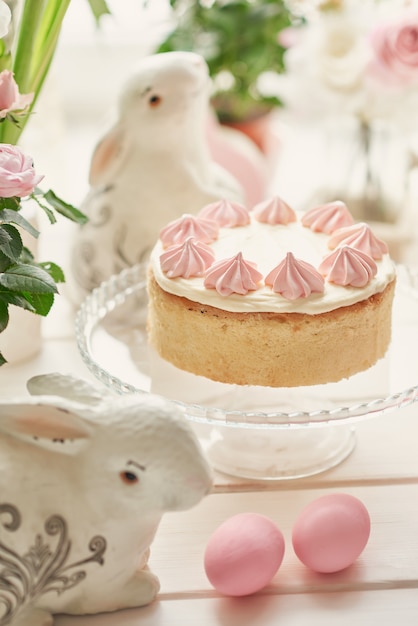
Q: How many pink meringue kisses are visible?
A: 9